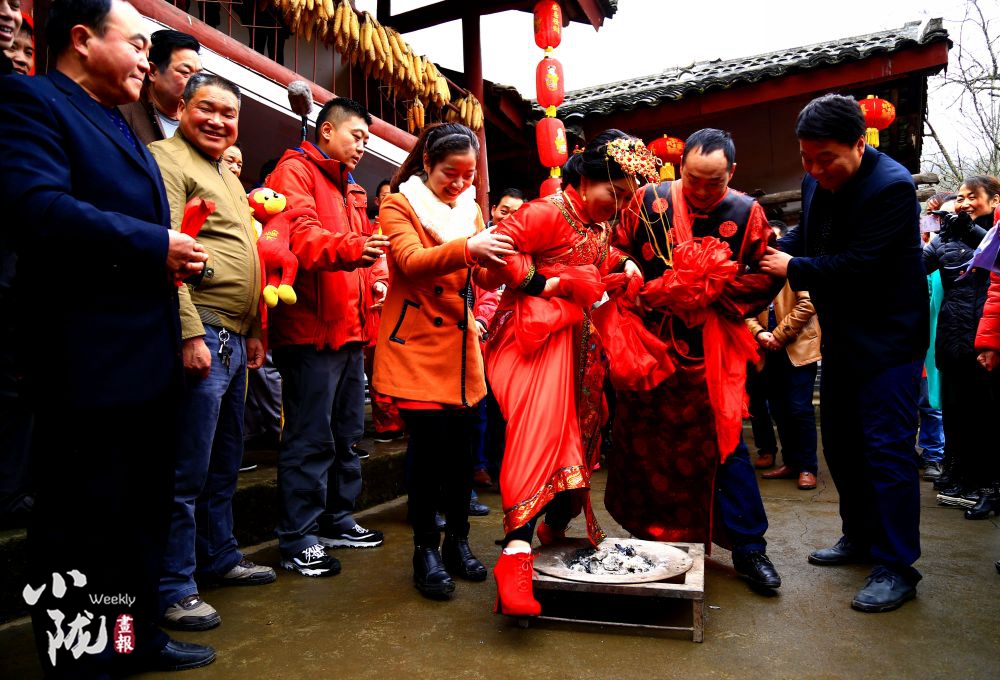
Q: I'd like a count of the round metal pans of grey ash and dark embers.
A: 1